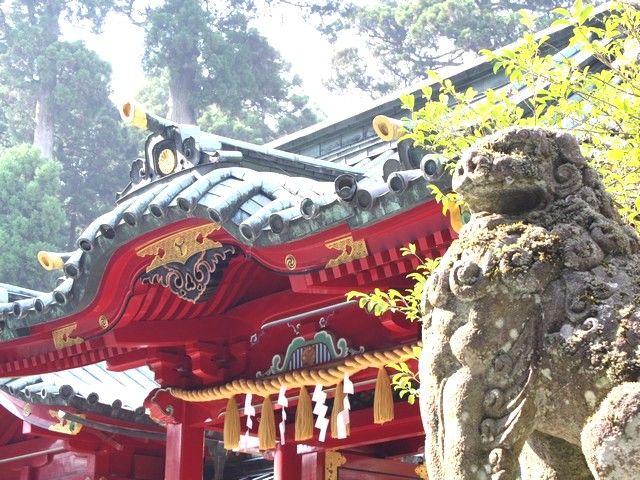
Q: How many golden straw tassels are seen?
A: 5